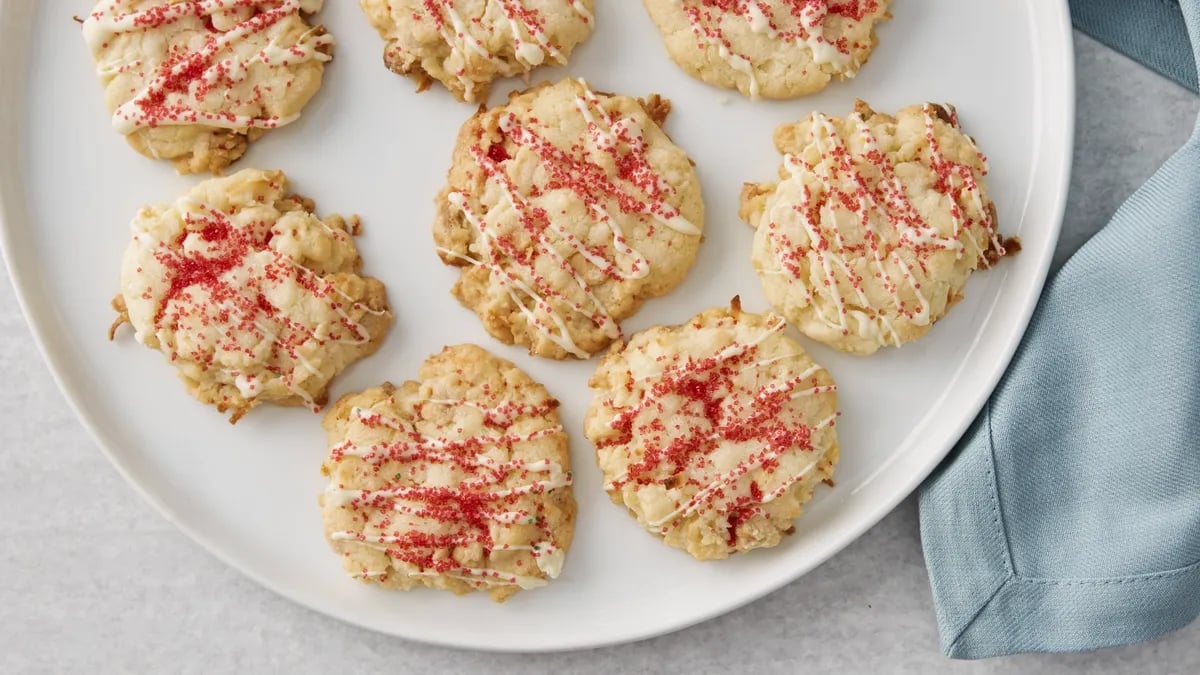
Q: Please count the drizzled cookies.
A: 8